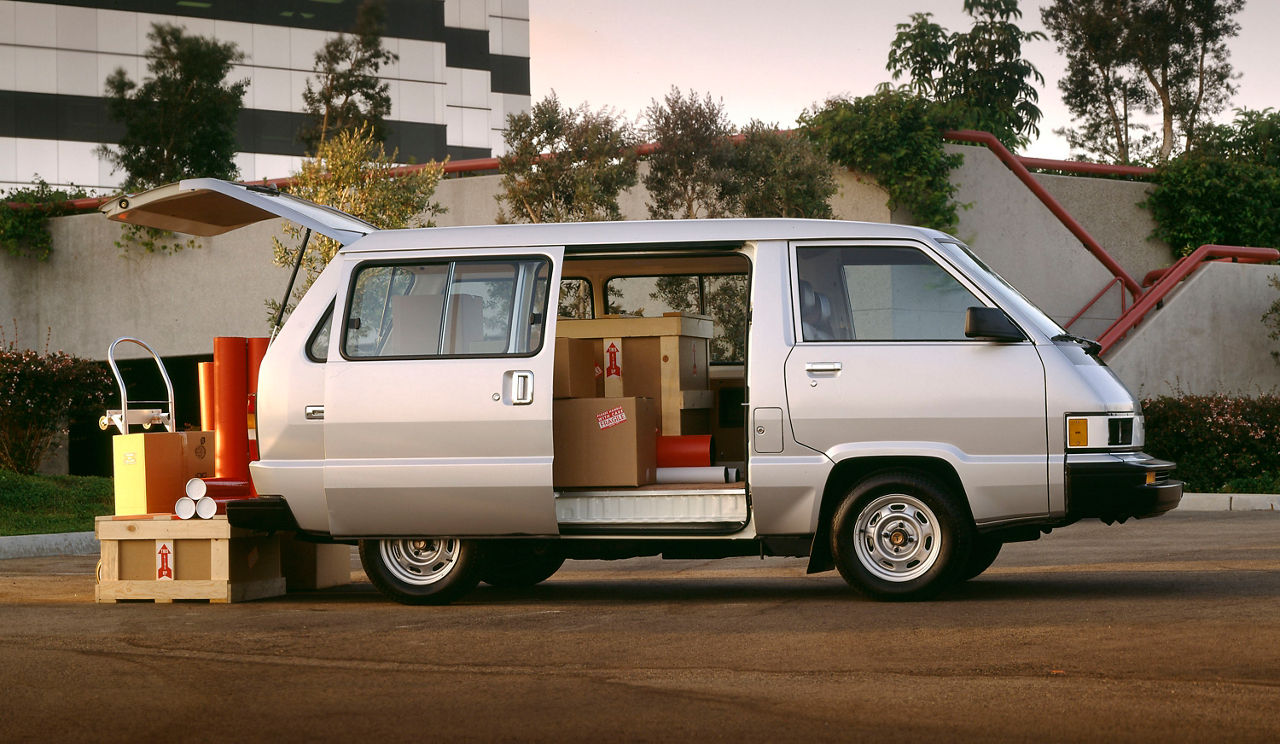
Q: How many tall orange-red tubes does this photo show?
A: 3